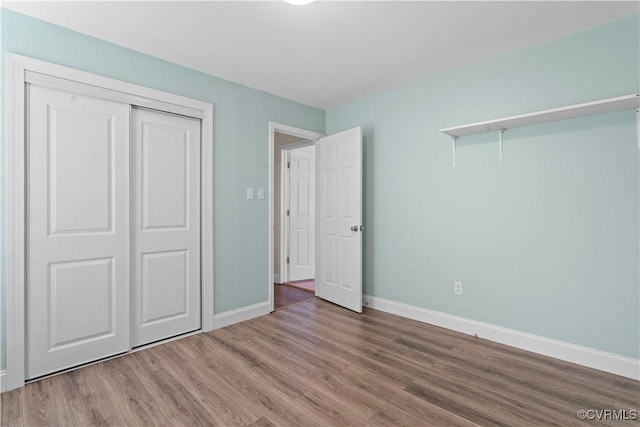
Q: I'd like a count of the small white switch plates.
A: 2